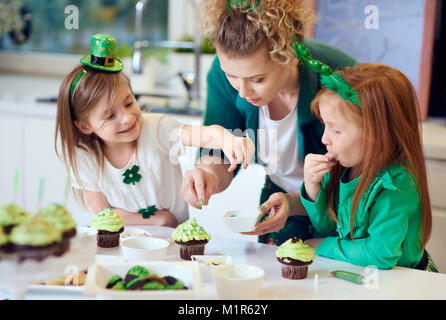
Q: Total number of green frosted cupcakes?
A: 7